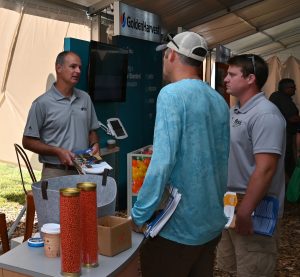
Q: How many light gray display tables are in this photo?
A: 1